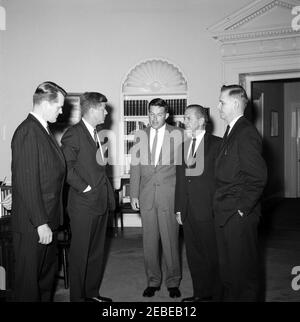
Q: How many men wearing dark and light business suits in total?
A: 5